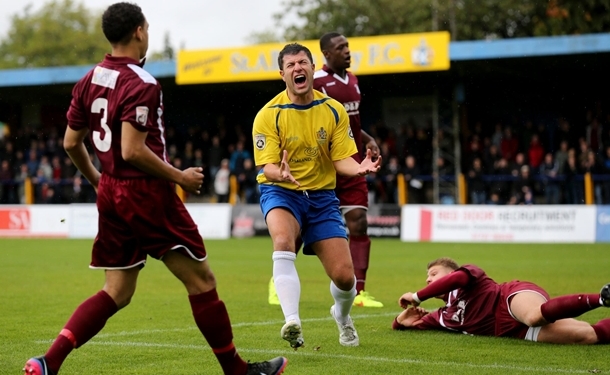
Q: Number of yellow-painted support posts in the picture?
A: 6